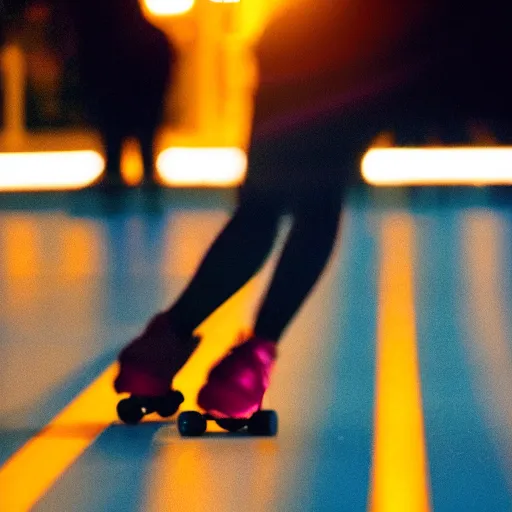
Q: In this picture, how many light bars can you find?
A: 3